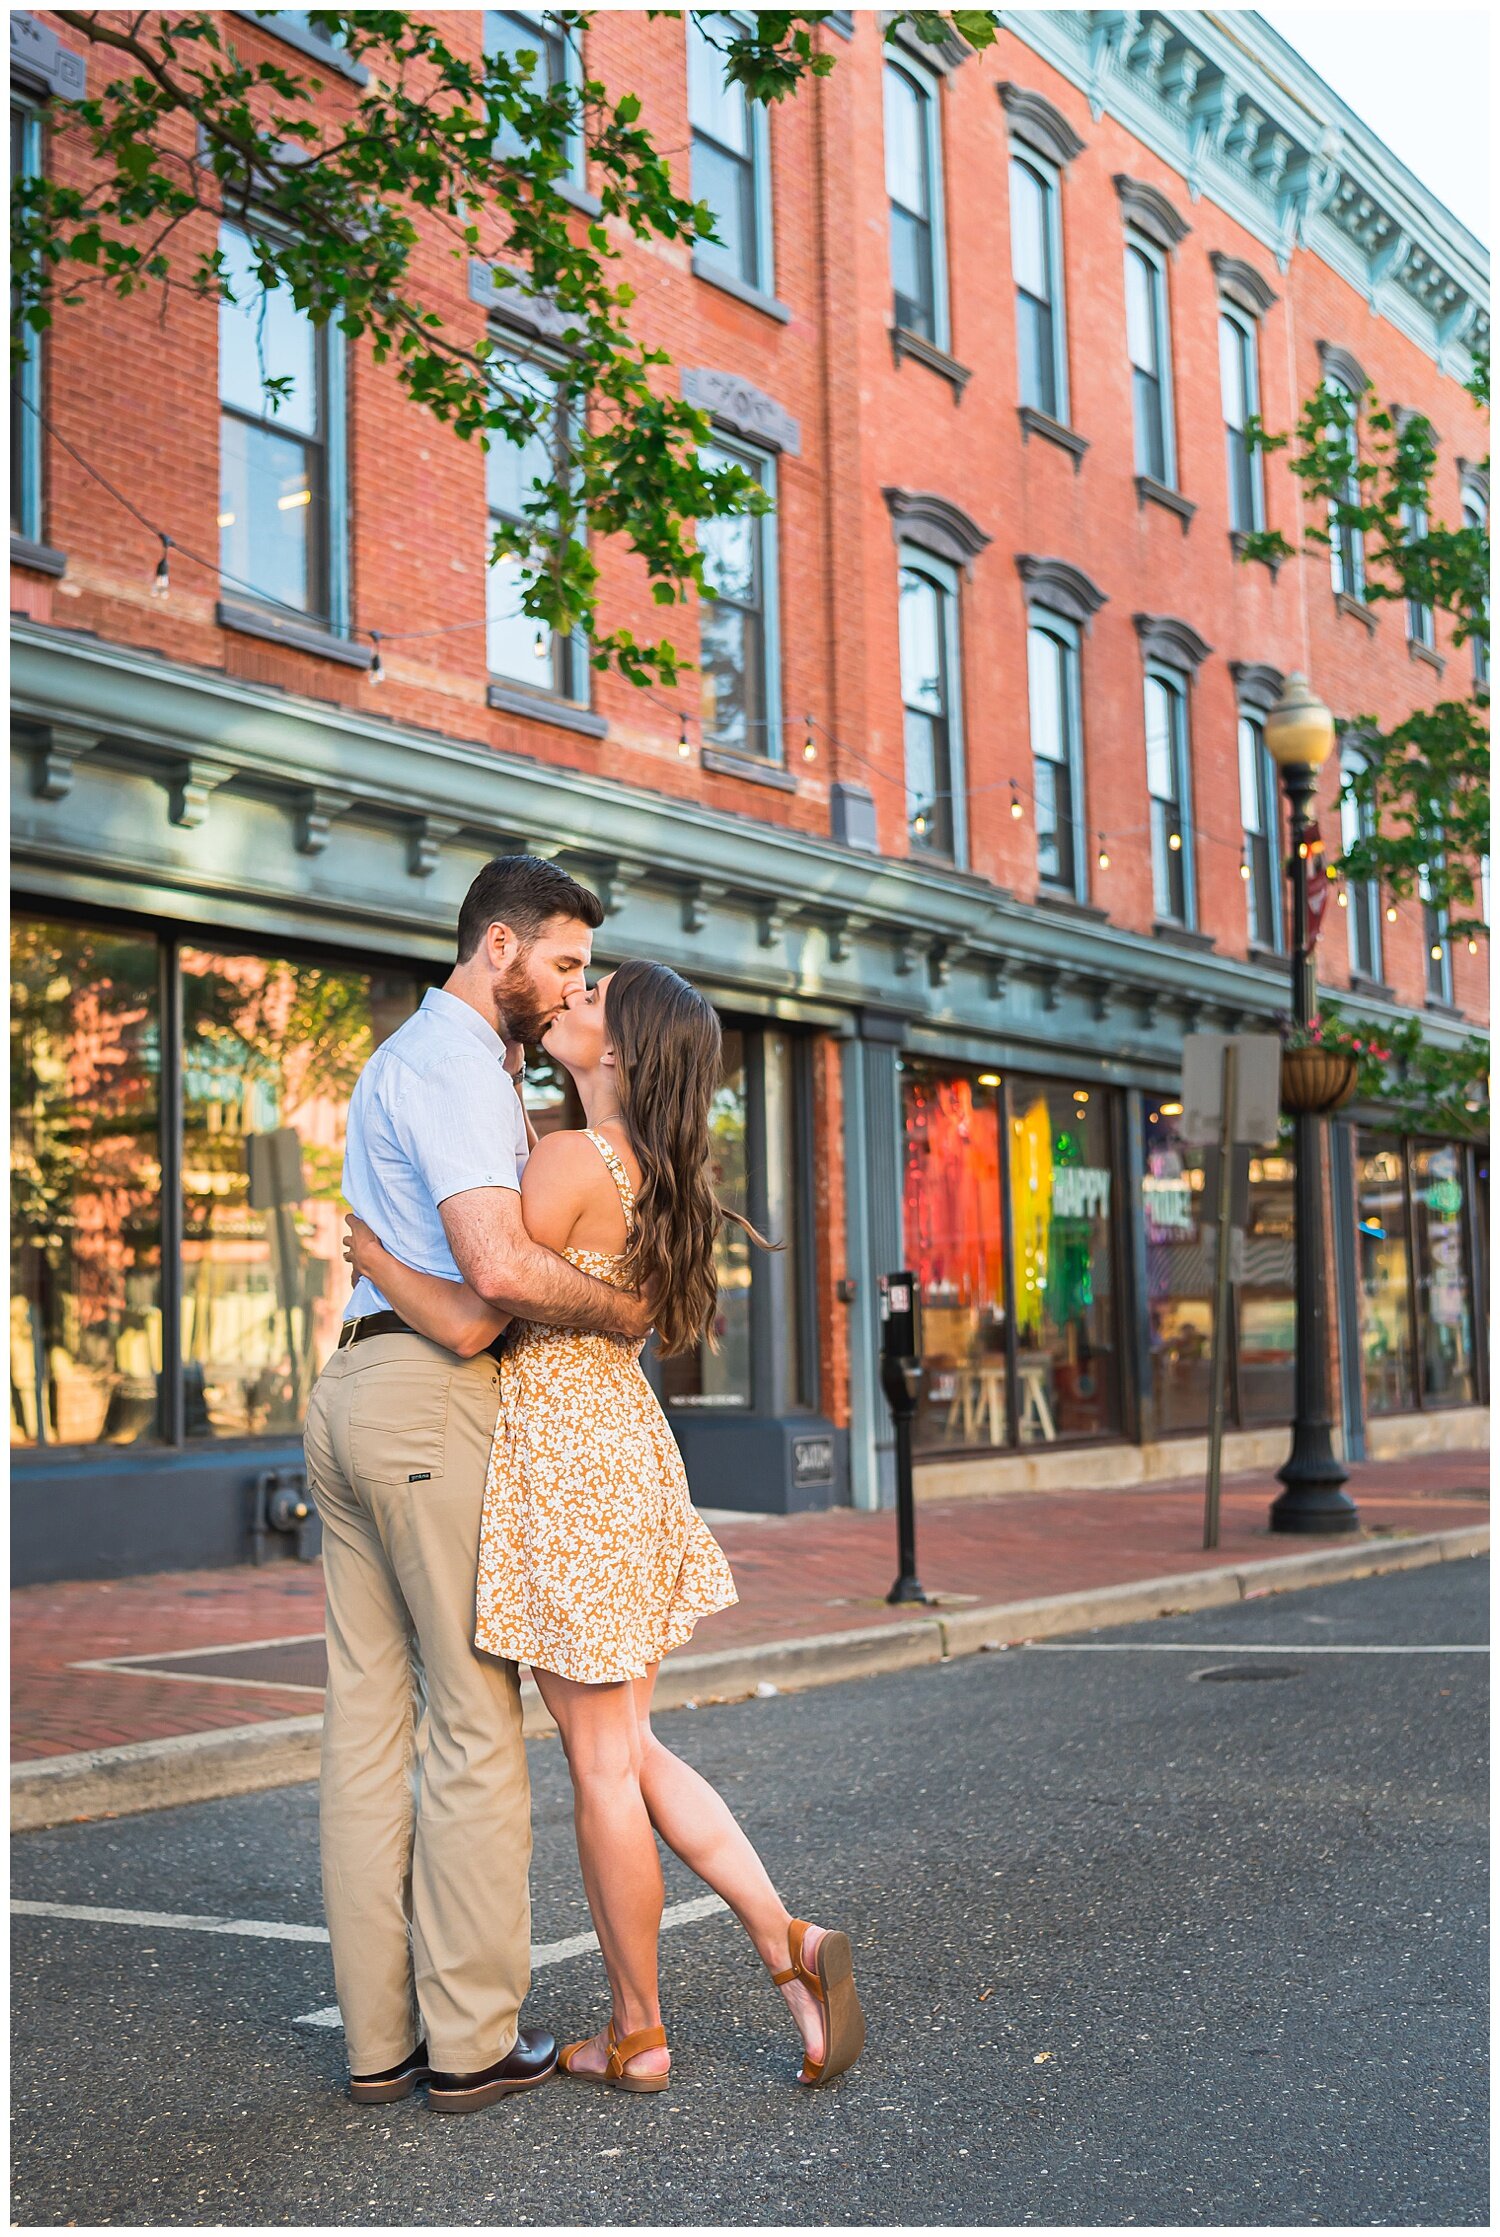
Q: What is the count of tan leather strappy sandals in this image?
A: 2